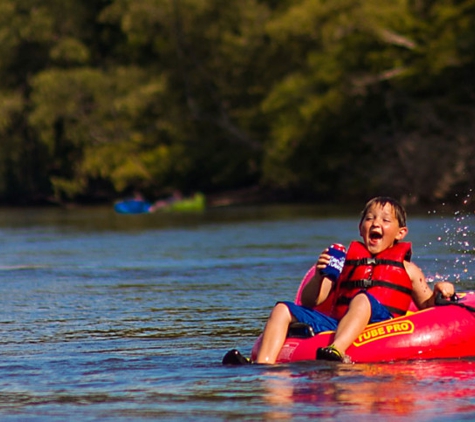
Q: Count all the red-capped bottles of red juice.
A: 0